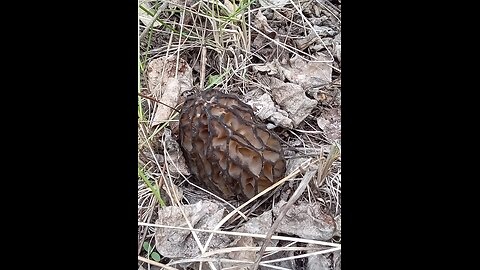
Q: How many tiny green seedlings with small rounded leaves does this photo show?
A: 1